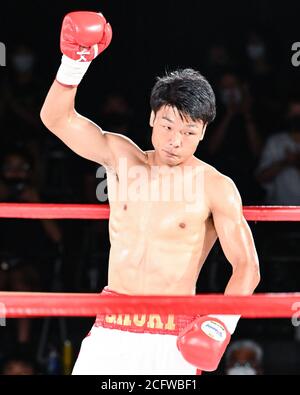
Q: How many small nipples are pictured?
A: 2